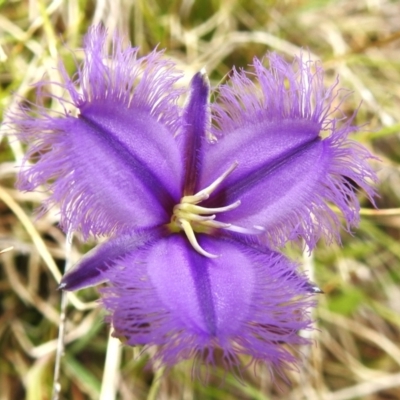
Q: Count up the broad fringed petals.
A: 3